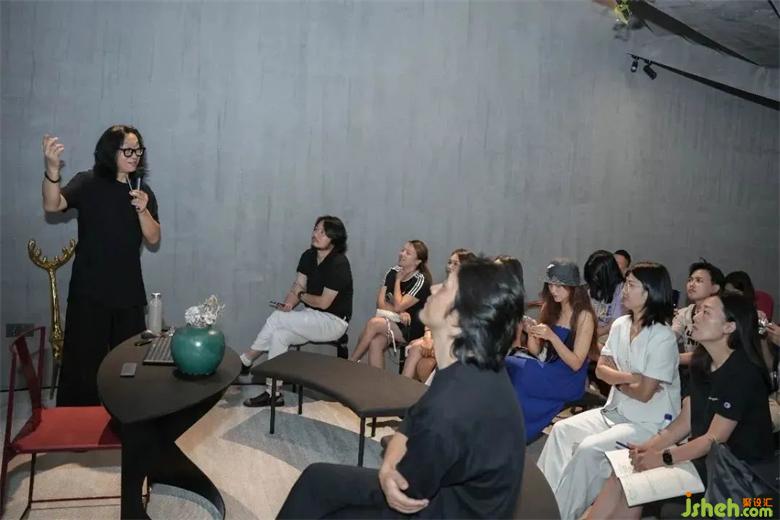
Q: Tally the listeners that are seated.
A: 12